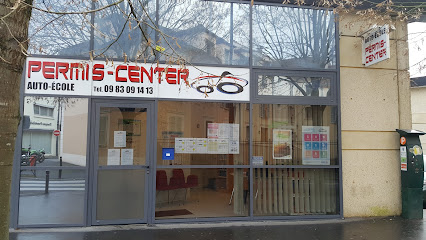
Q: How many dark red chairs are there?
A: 3